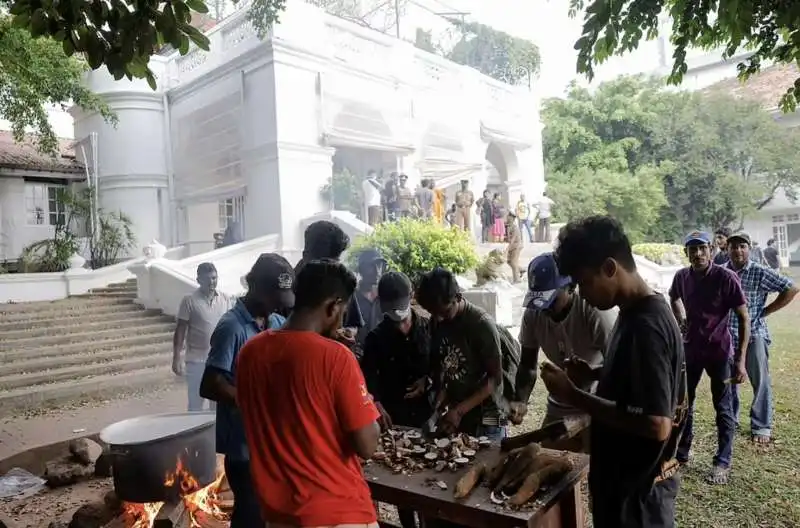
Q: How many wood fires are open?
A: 1